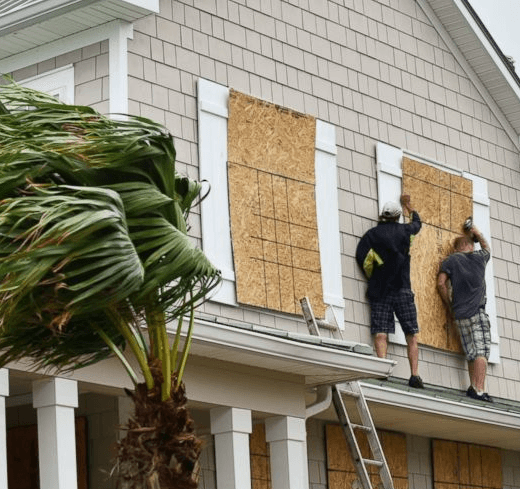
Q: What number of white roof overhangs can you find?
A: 4